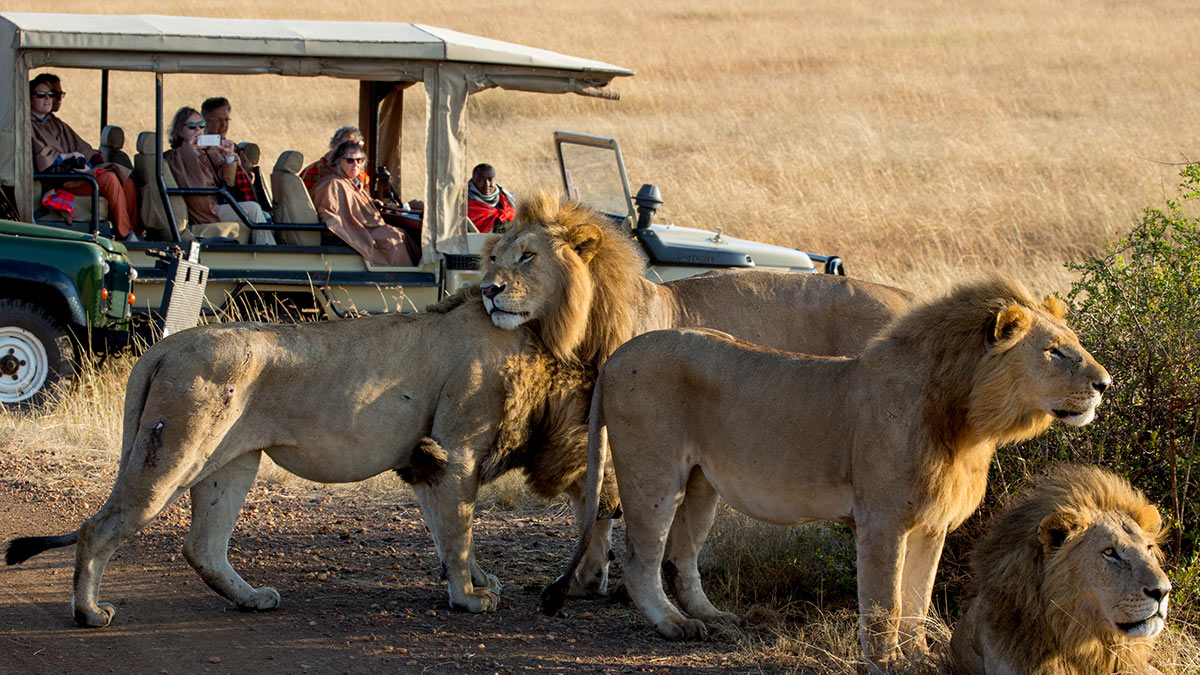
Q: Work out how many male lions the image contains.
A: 4